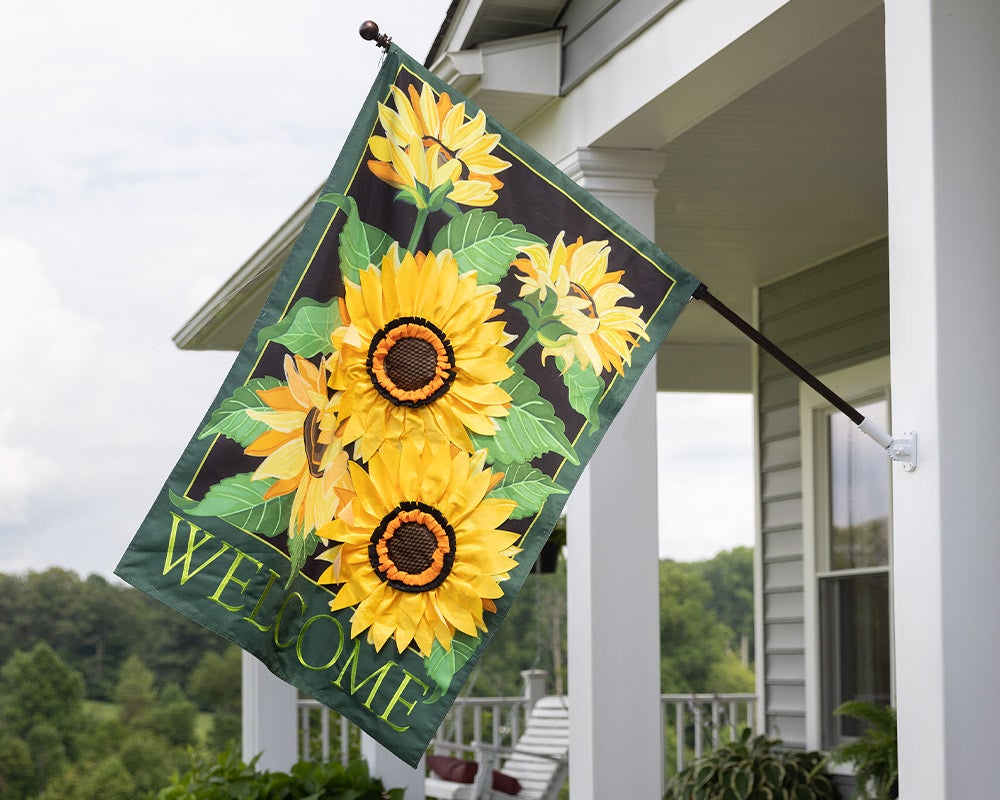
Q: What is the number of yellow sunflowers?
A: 5